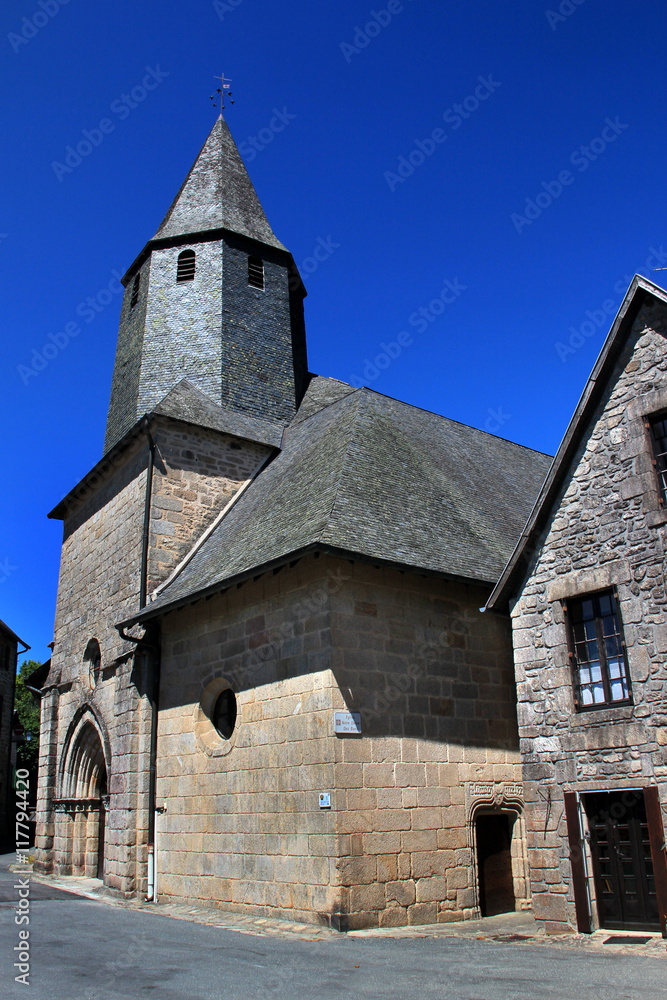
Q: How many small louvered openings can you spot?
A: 3